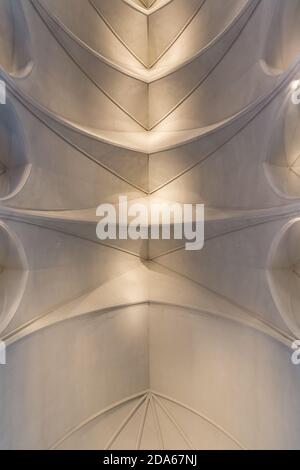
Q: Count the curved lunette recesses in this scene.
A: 6